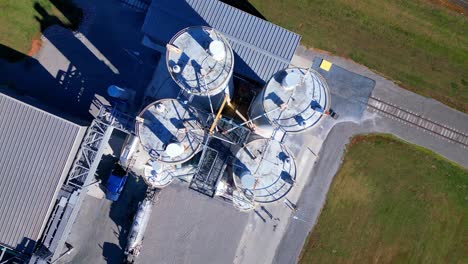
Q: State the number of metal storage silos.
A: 4